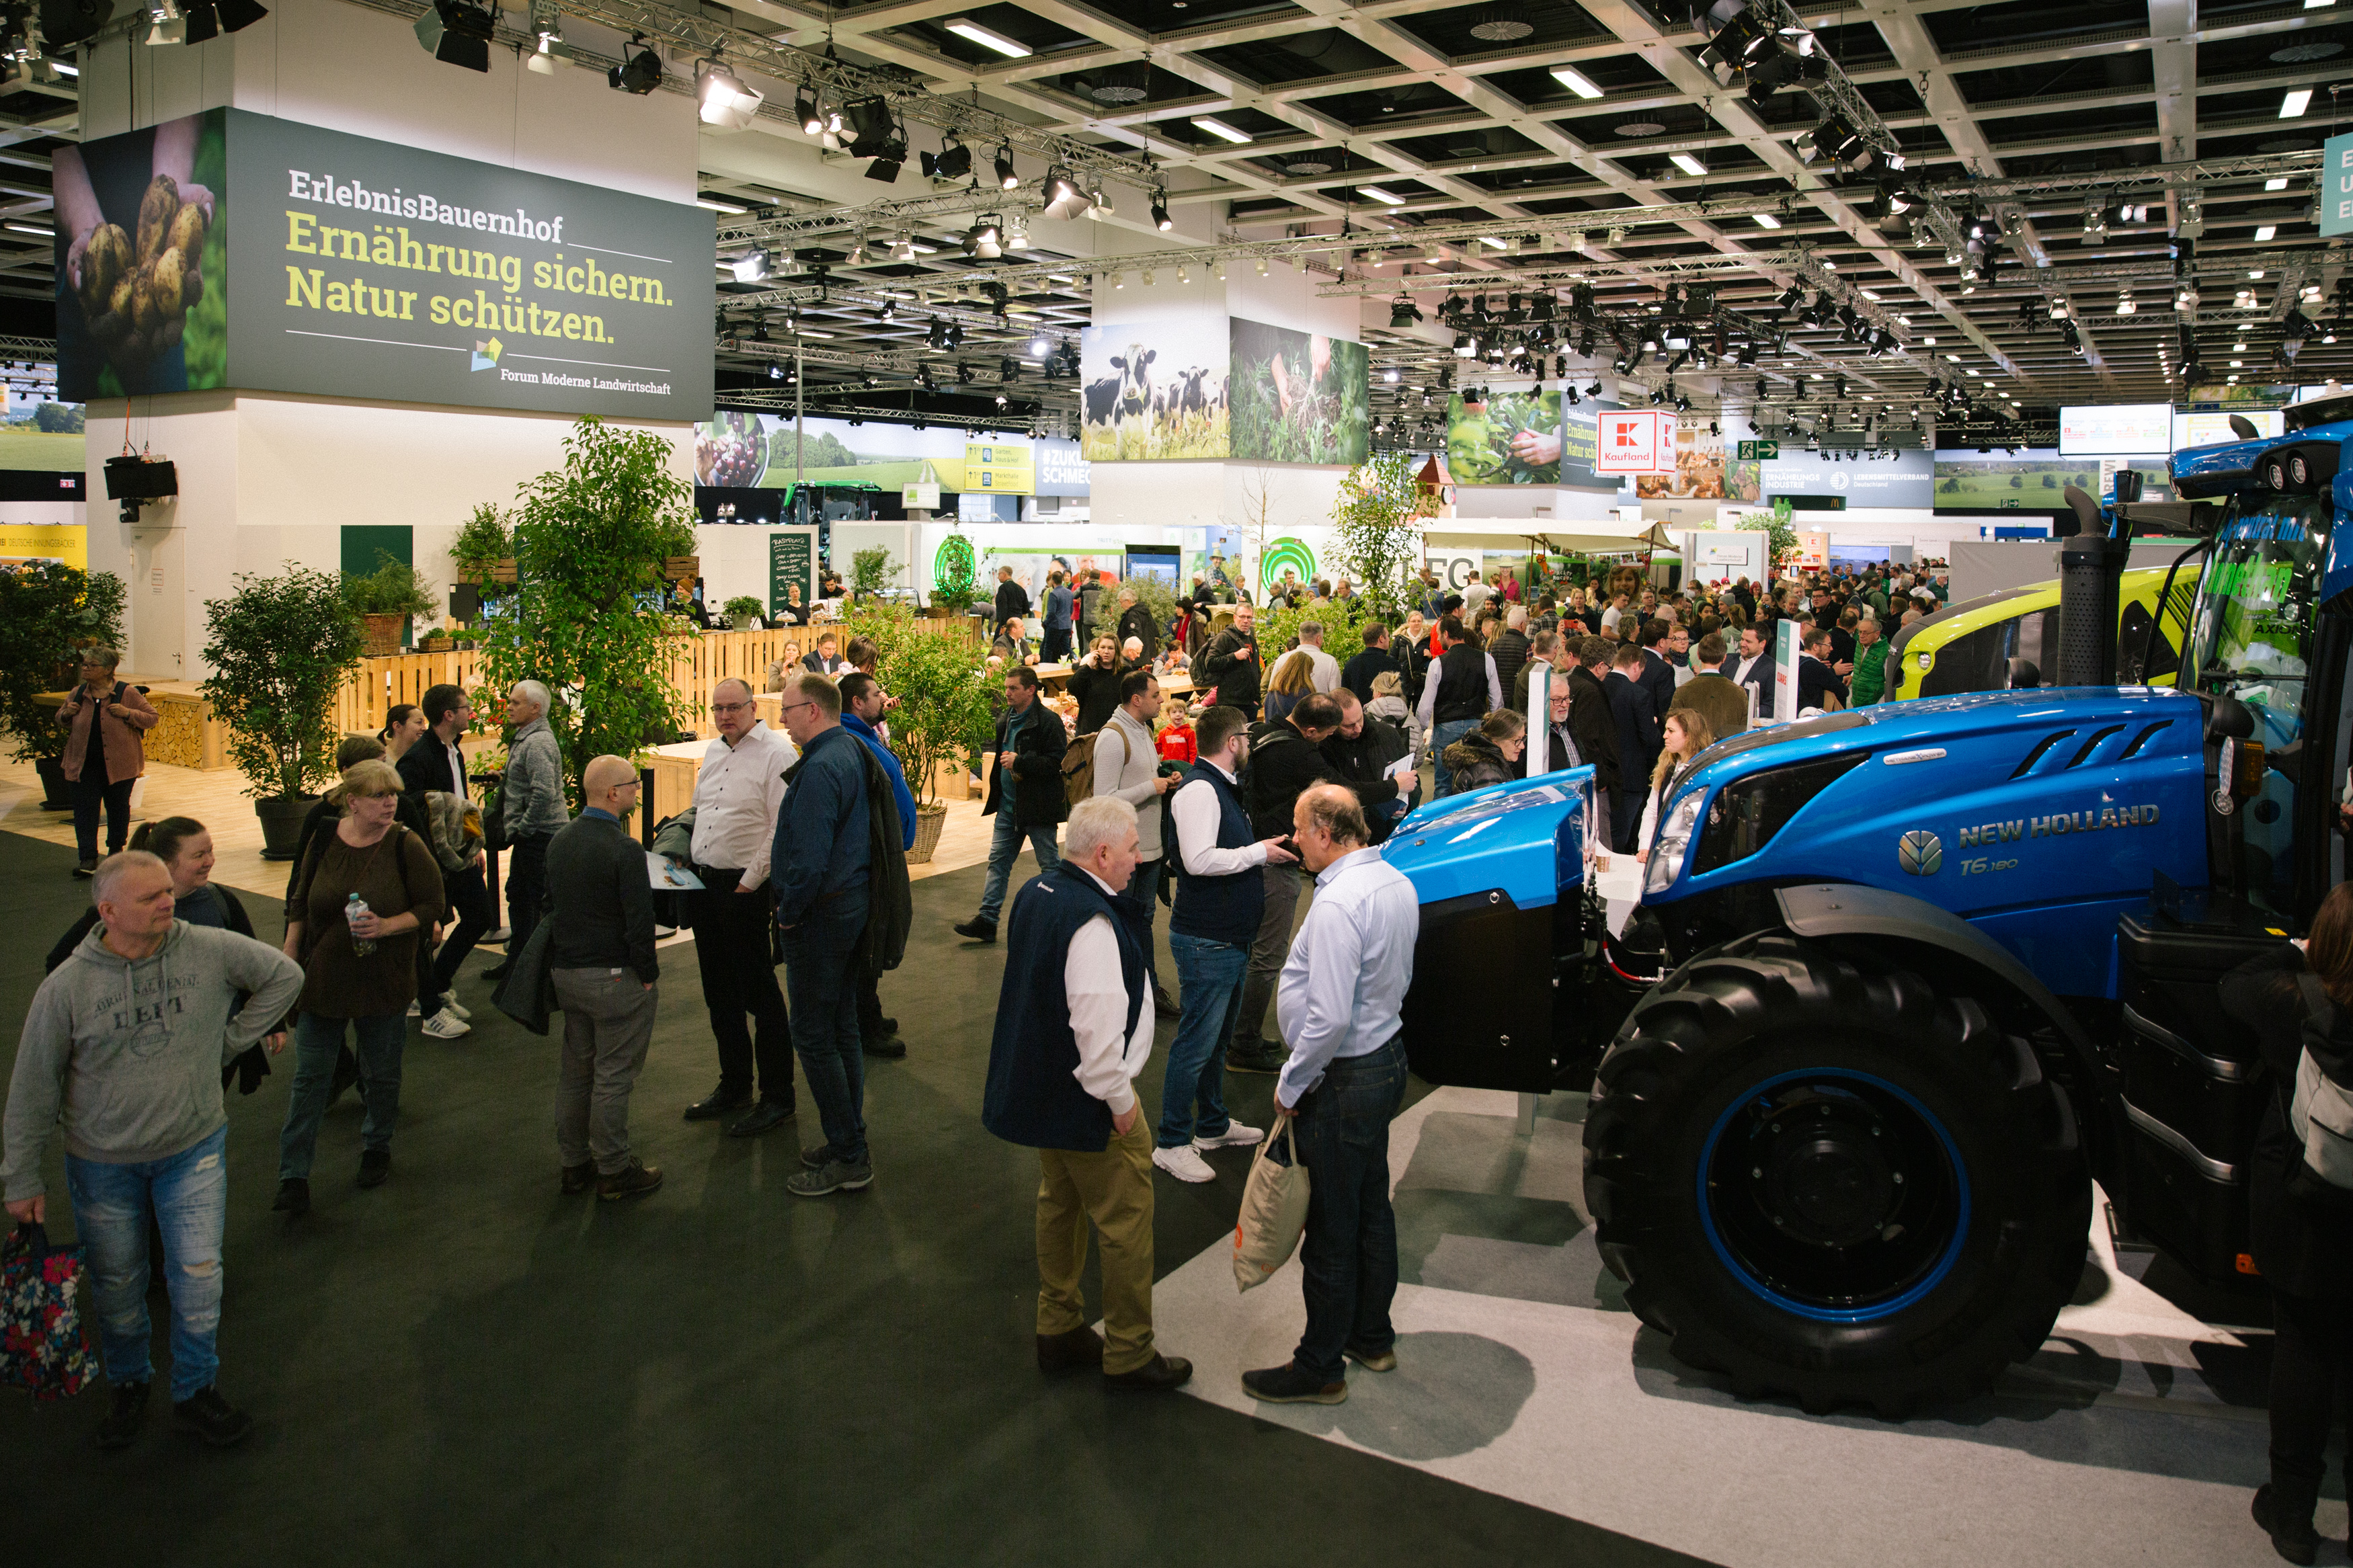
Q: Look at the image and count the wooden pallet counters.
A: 1